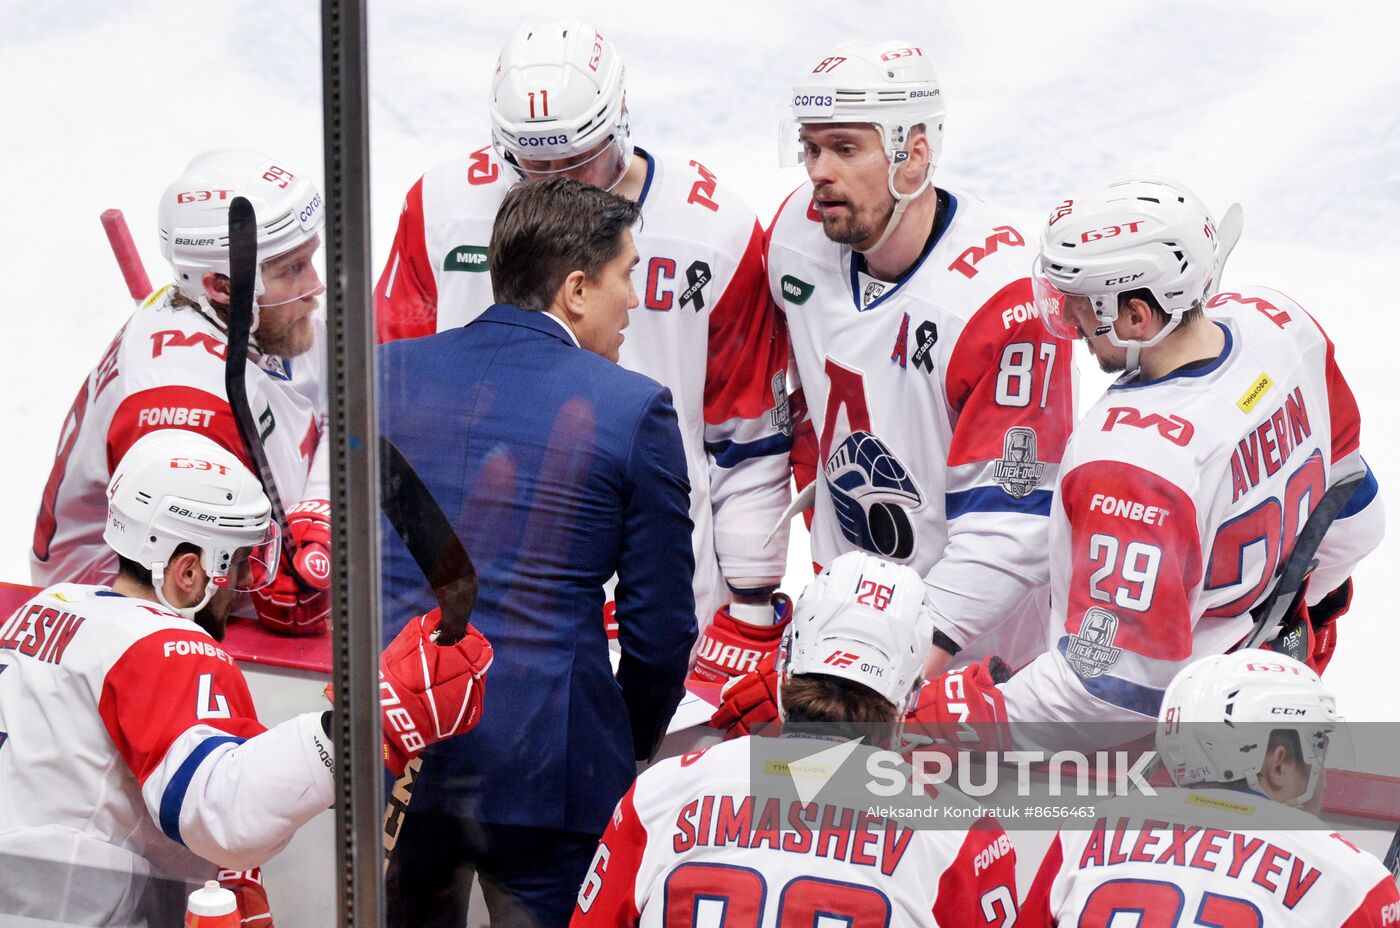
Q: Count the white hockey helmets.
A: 7